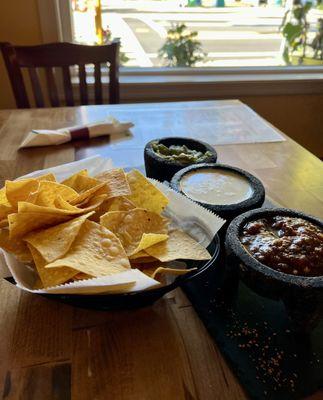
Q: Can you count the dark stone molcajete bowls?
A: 3